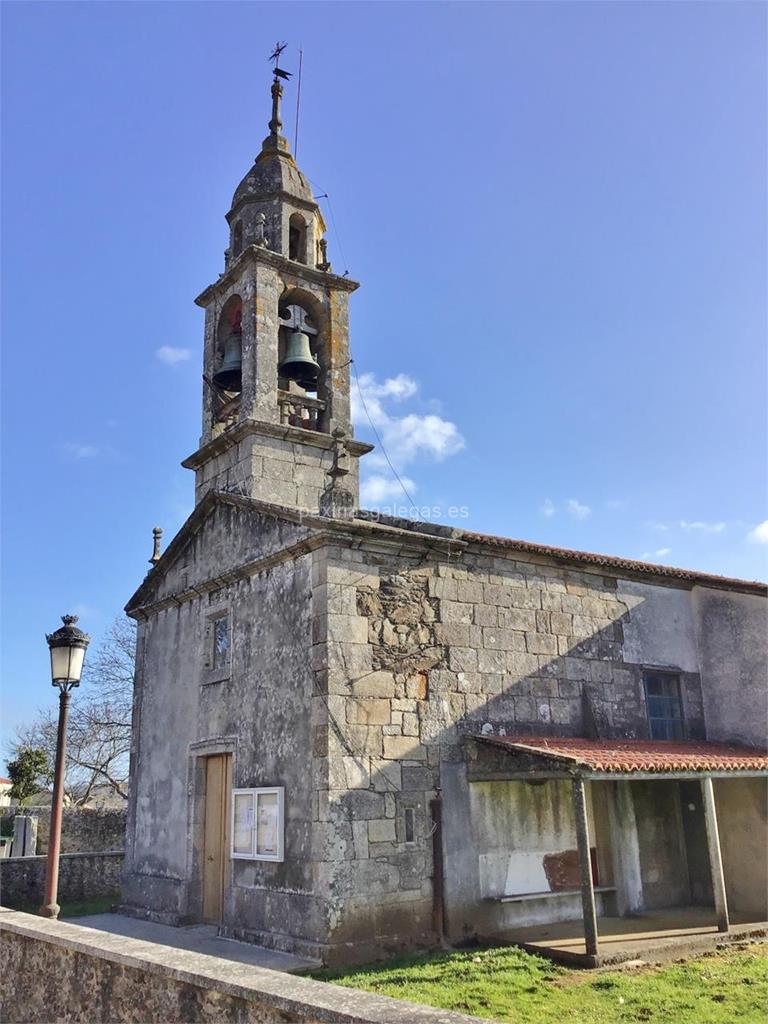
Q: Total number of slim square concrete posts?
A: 2